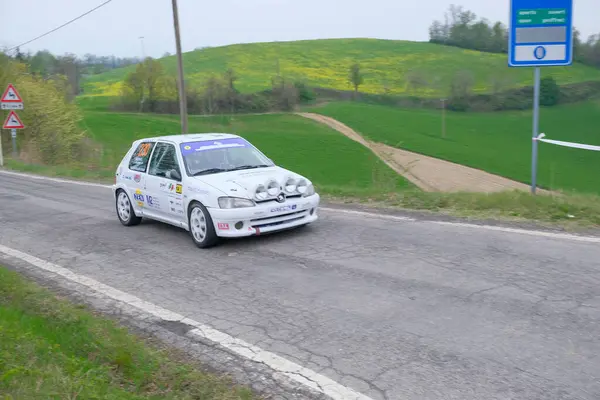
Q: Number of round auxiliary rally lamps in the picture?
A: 4